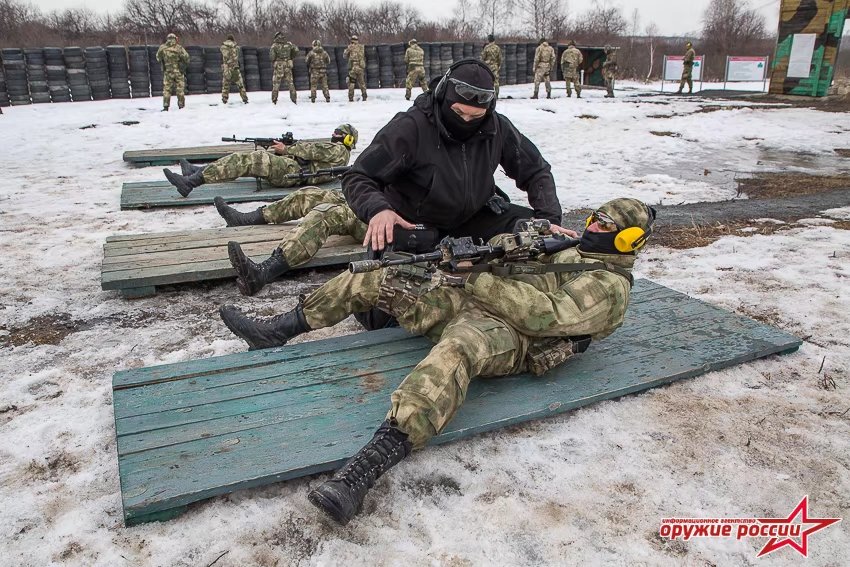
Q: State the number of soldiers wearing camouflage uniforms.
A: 14